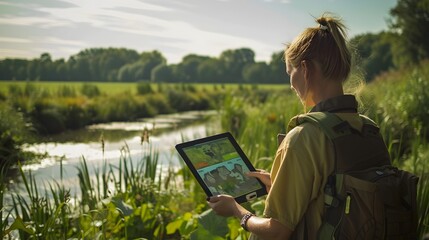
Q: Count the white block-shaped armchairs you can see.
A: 0